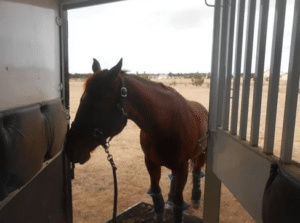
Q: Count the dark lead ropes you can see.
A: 1